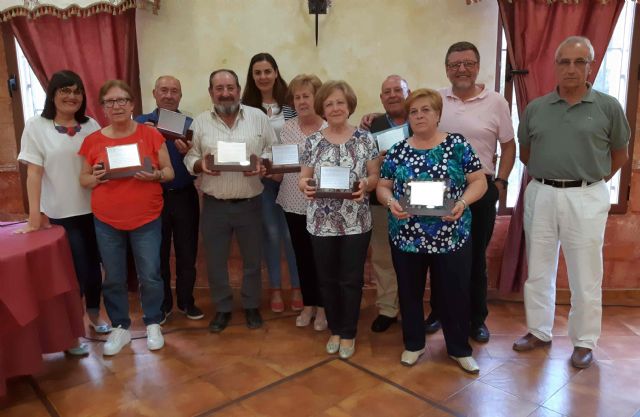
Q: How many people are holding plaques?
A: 7